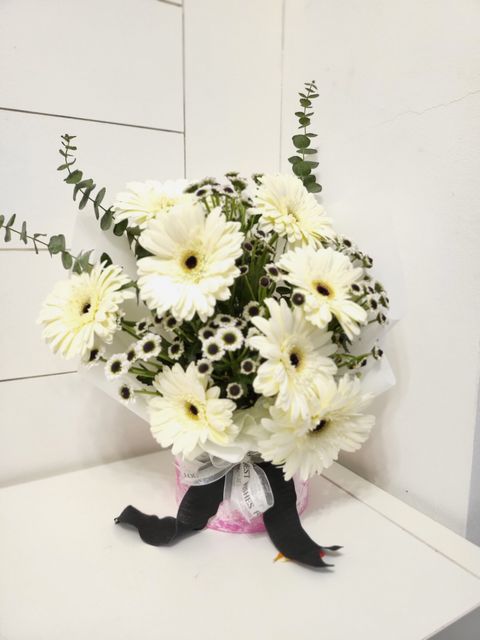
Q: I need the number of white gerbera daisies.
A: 8